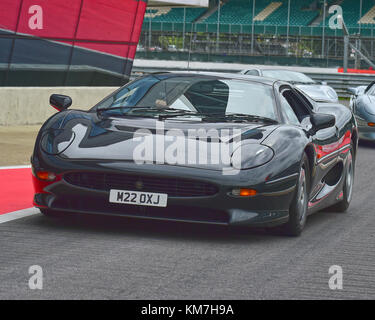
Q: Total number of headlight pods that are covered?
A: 2